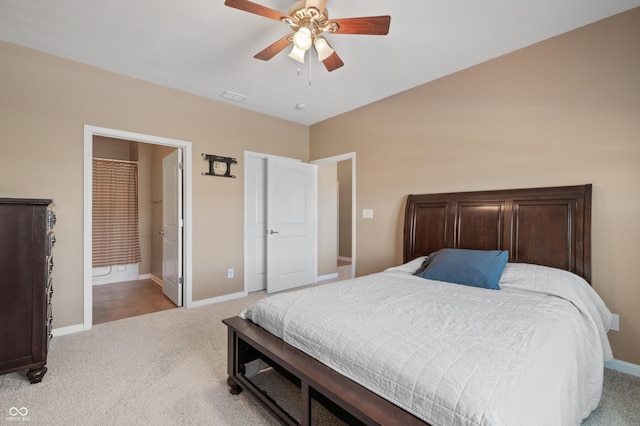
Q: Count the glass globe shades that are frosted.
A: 3